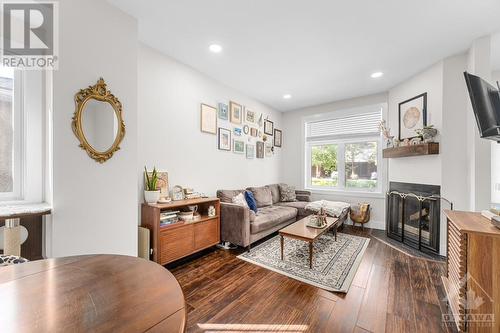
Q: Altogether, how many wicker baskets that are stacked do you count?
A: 0